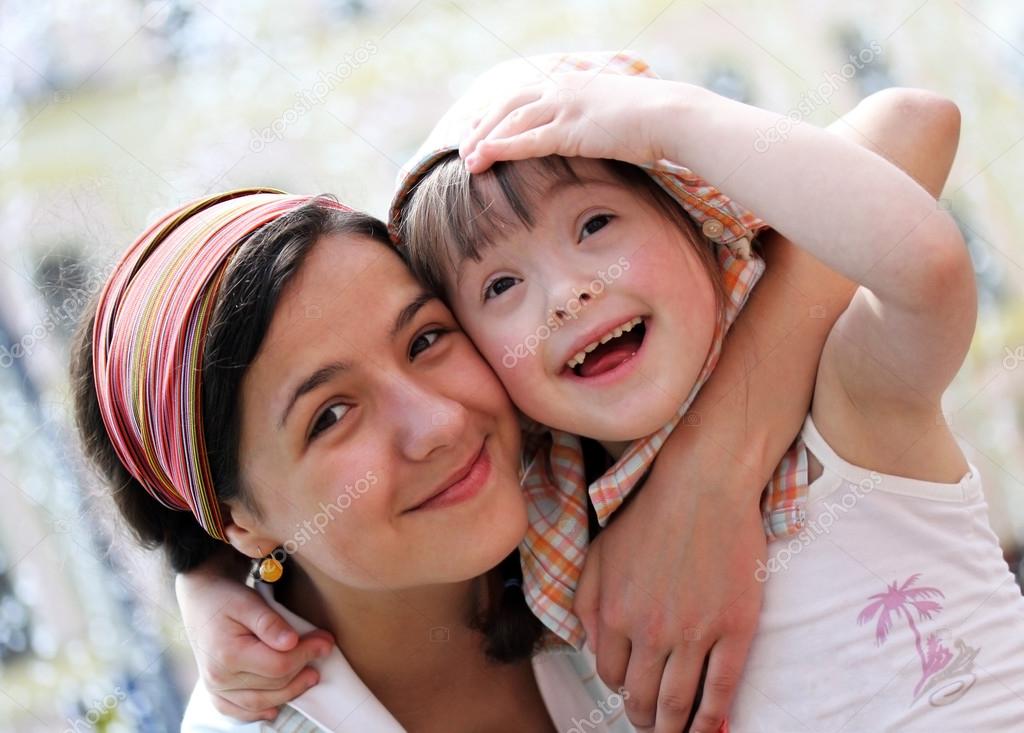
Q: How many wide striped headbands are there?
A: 1